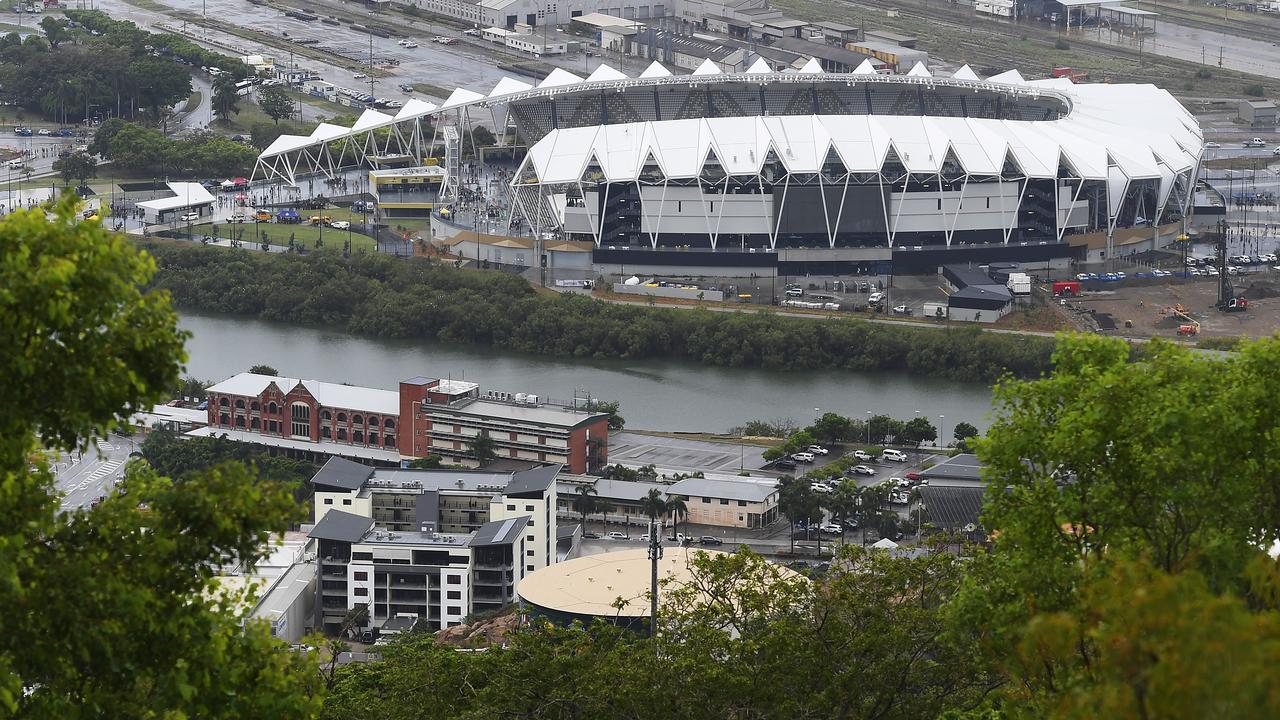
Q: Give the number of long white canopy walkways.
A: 1